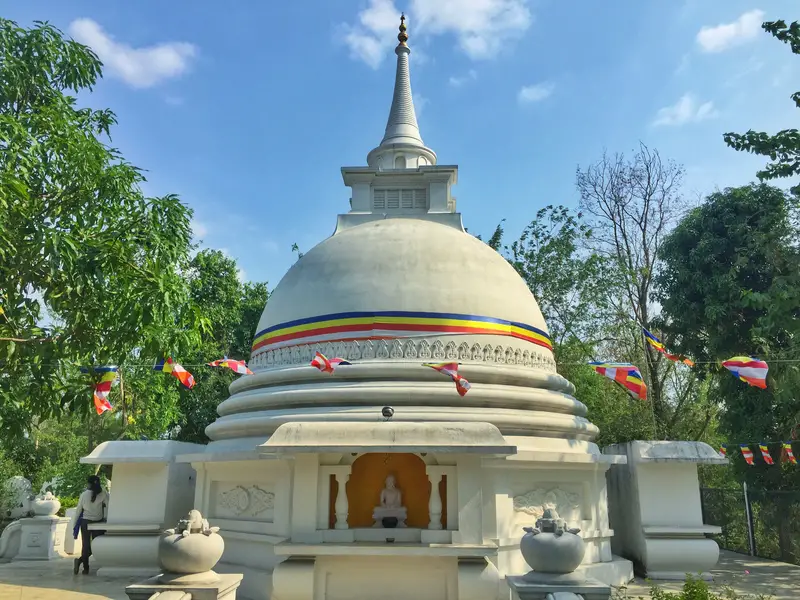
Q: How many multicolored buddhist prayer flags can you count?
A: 12